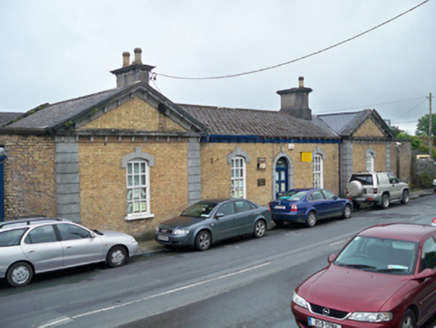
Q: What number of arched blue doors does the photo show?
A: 1